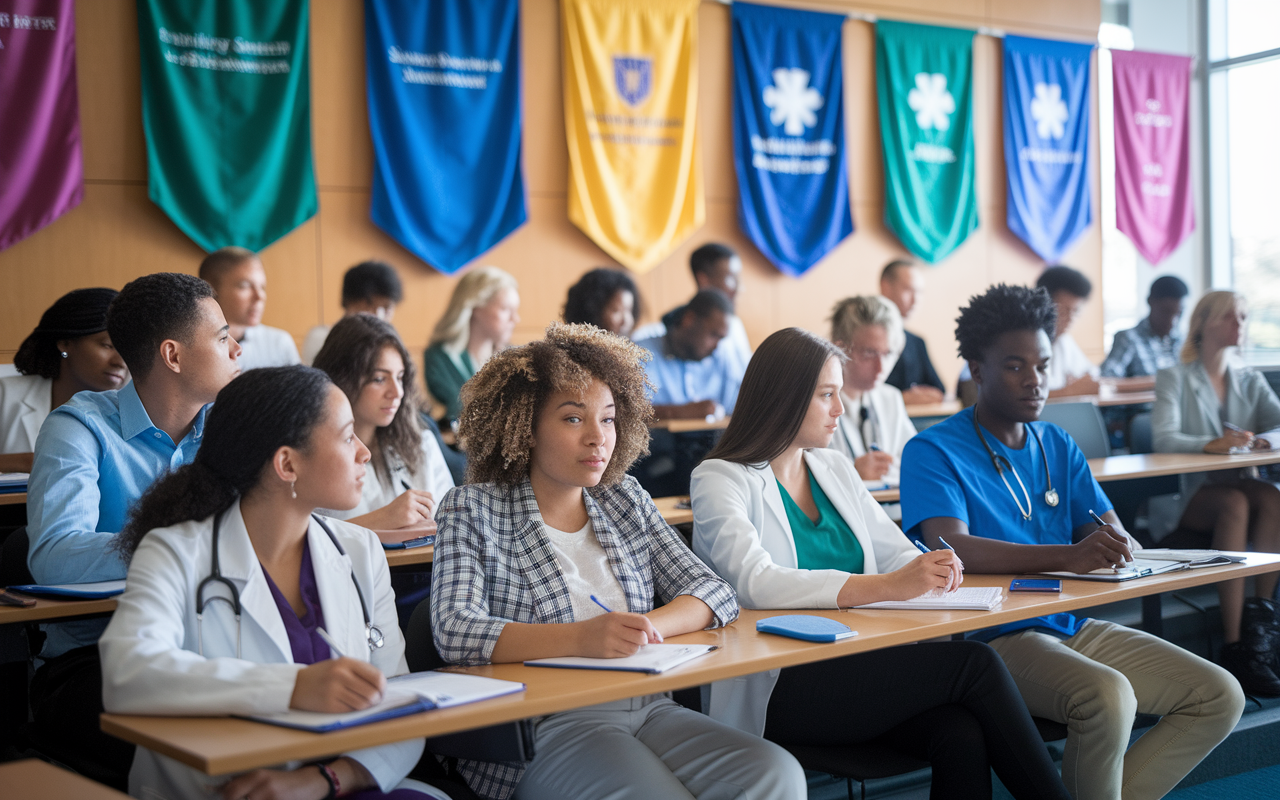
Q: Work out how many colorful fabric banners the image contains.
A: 8